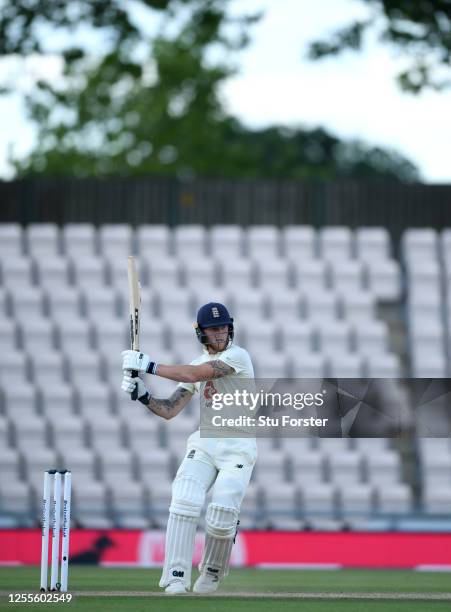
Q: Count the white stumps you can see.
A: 3